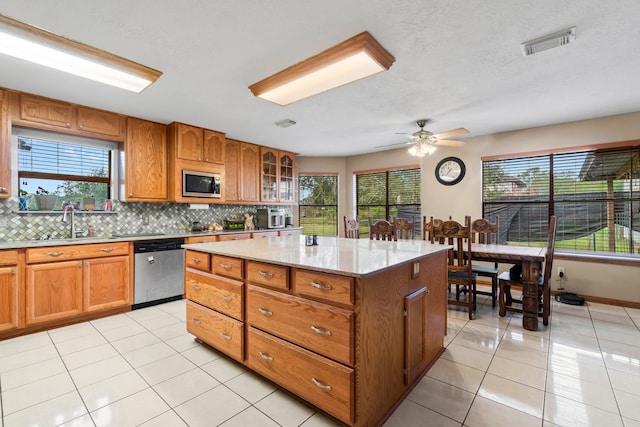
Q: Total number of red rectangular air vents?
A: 0